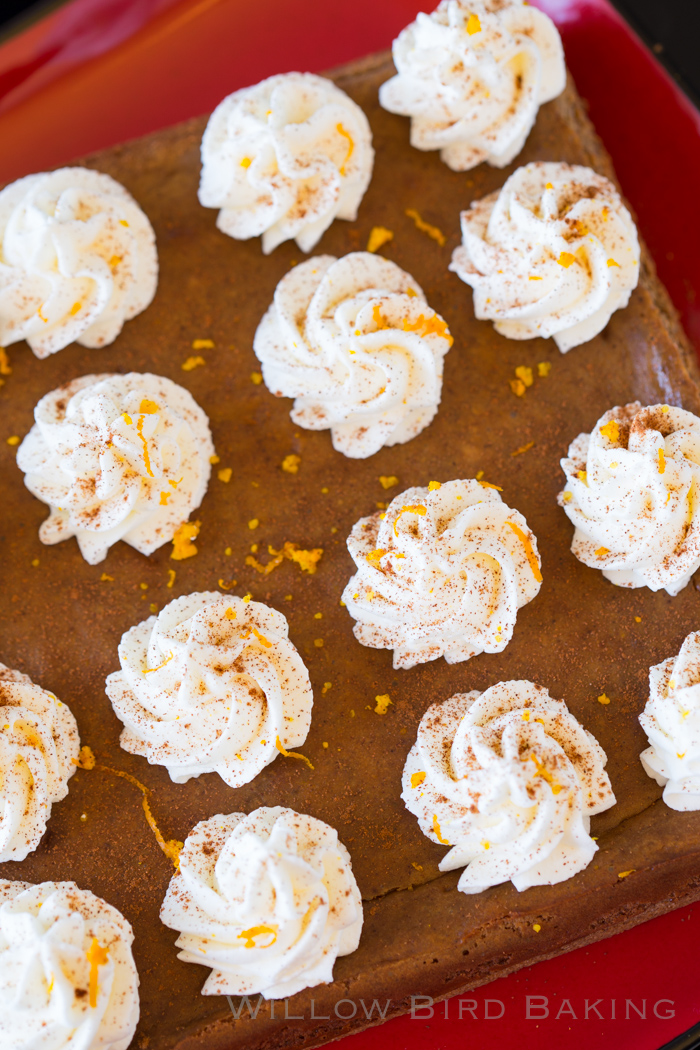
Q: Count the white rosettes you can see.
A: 14